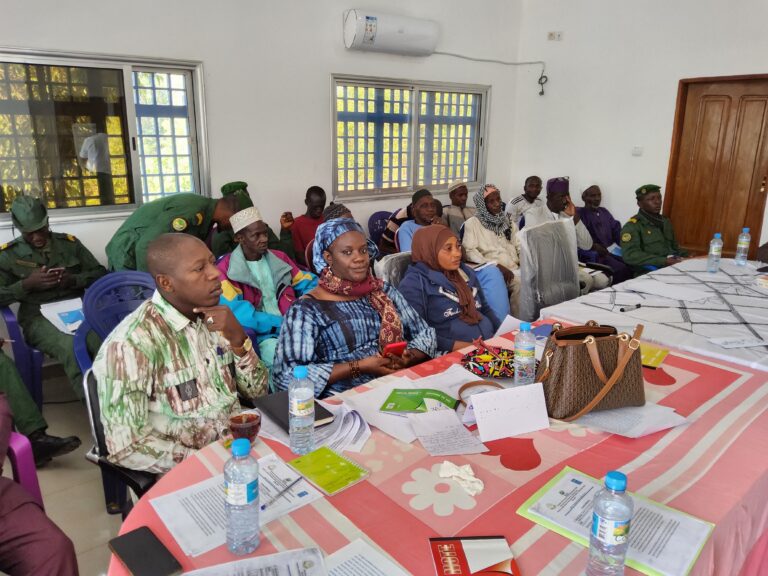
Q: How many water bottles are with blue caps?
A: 6